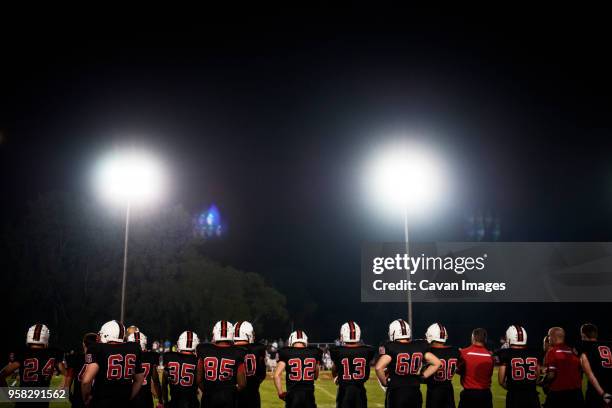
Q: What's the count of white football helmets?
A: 11